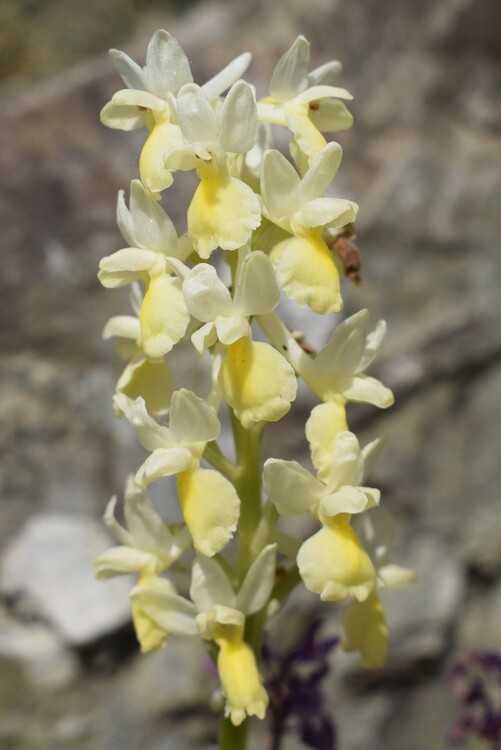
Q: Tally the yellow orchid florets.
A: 13